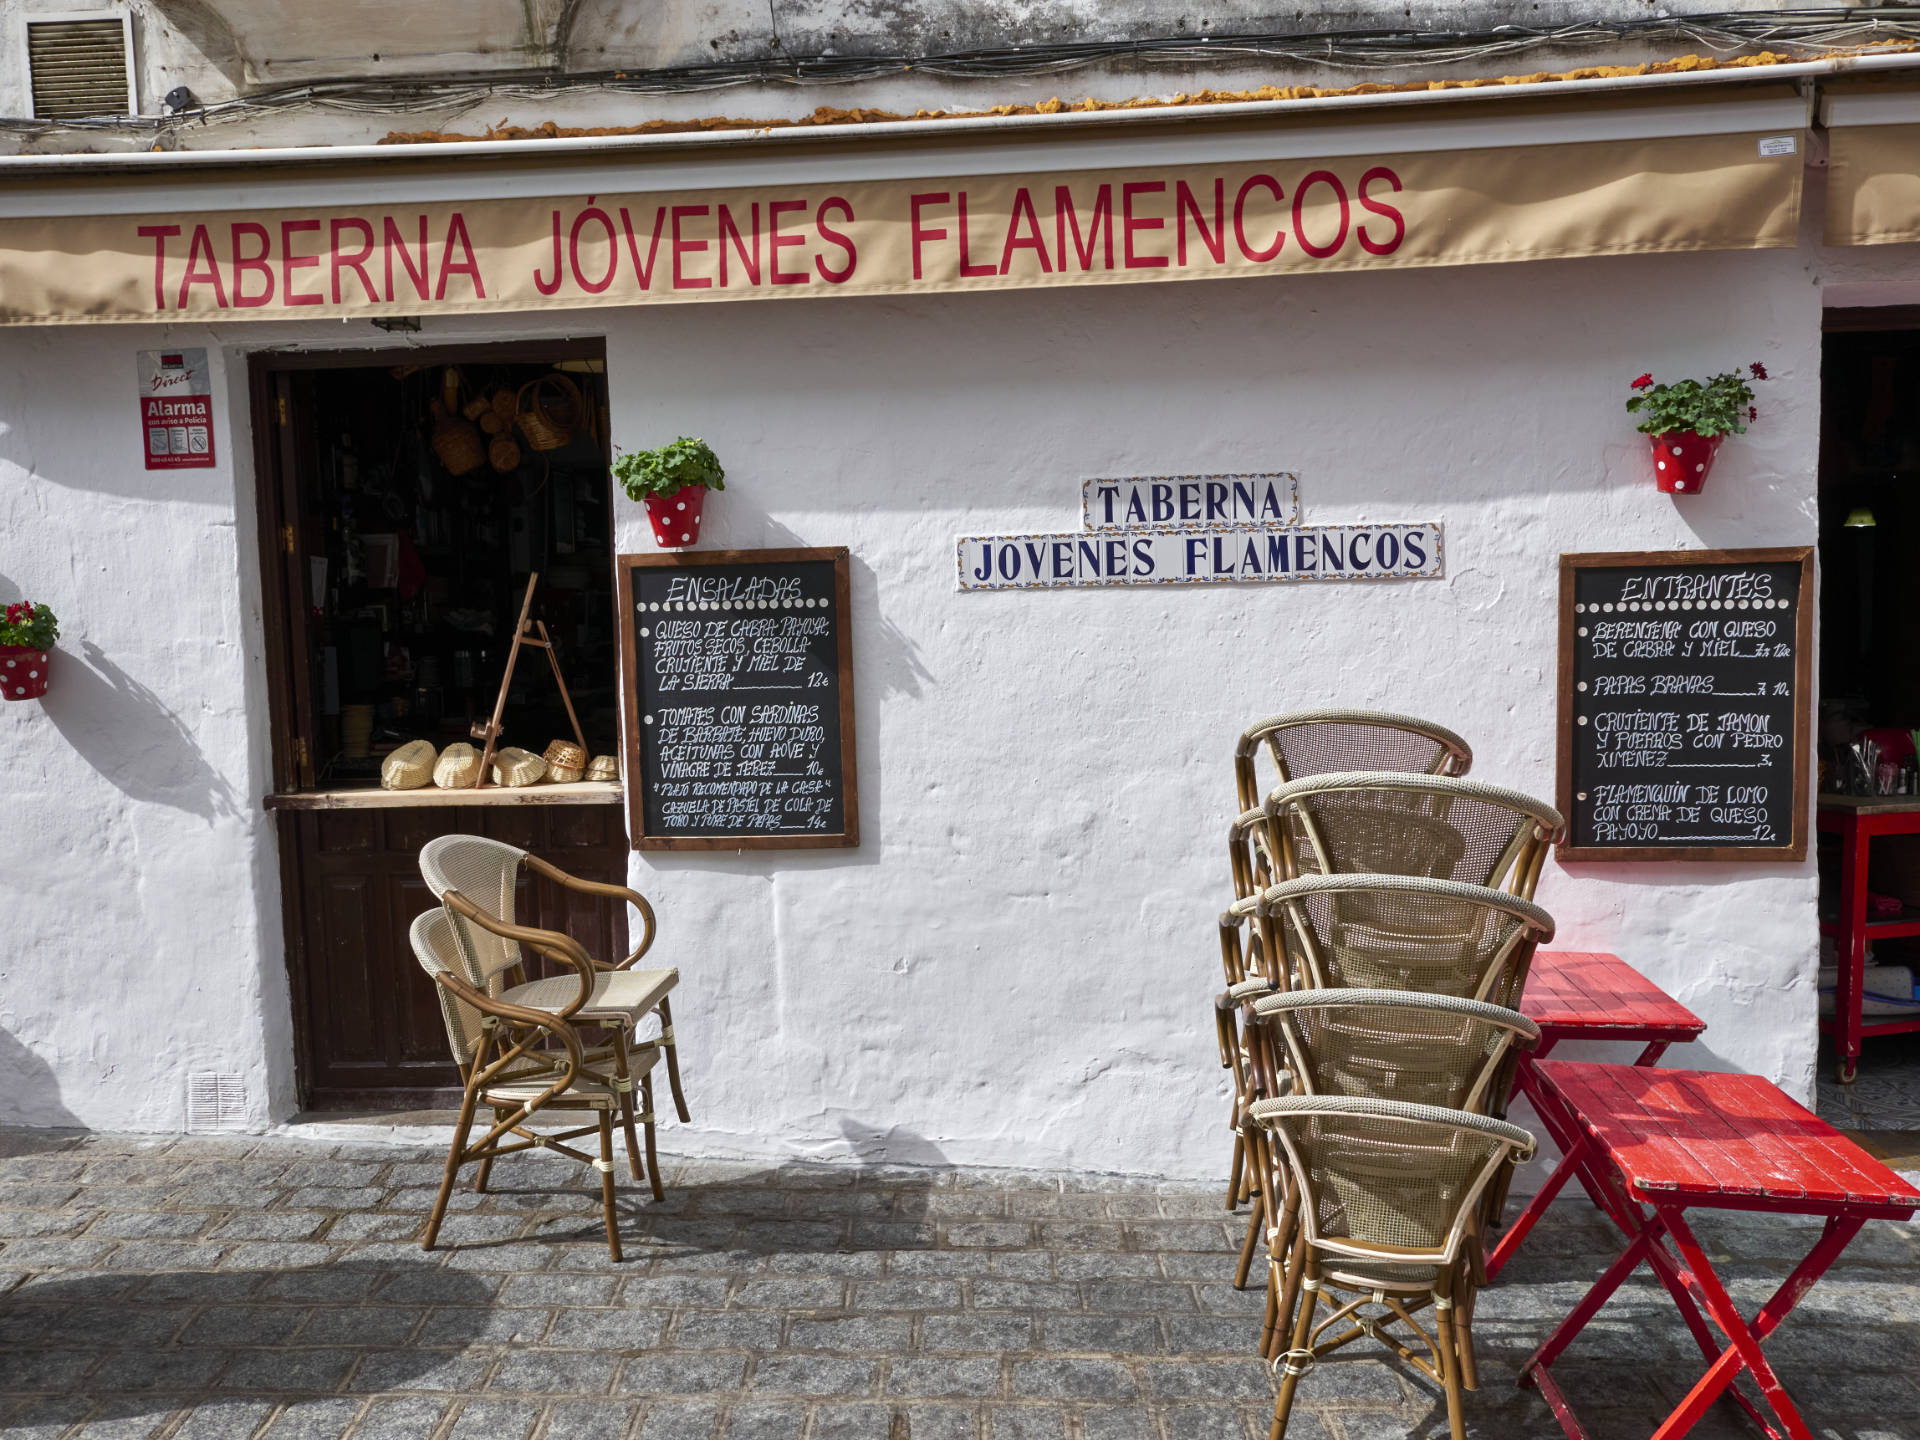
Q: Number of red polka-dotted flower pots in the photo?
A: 3